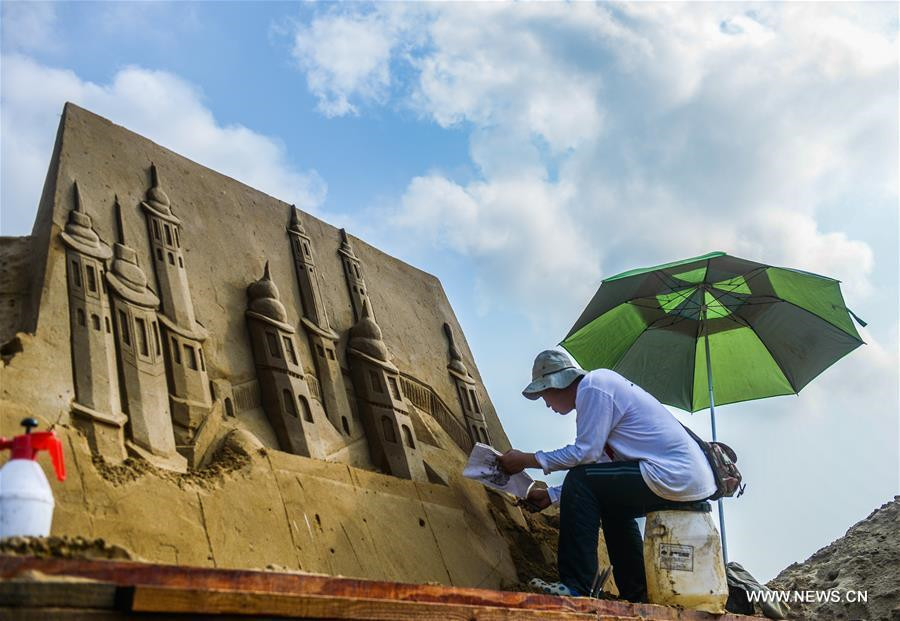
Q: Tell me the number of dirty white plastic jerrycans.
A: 1